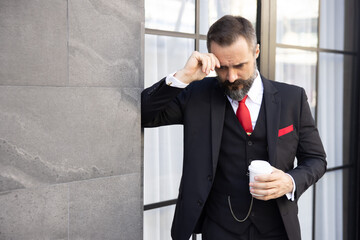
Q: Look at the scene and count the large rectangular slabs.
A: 5